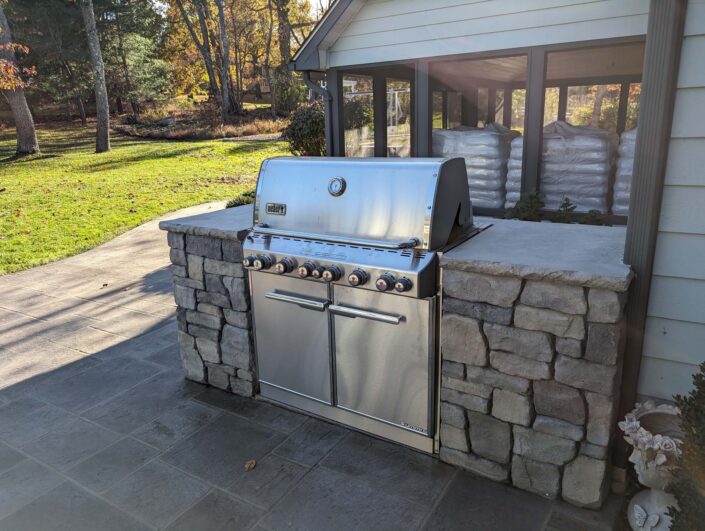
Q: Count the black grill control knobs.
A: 9